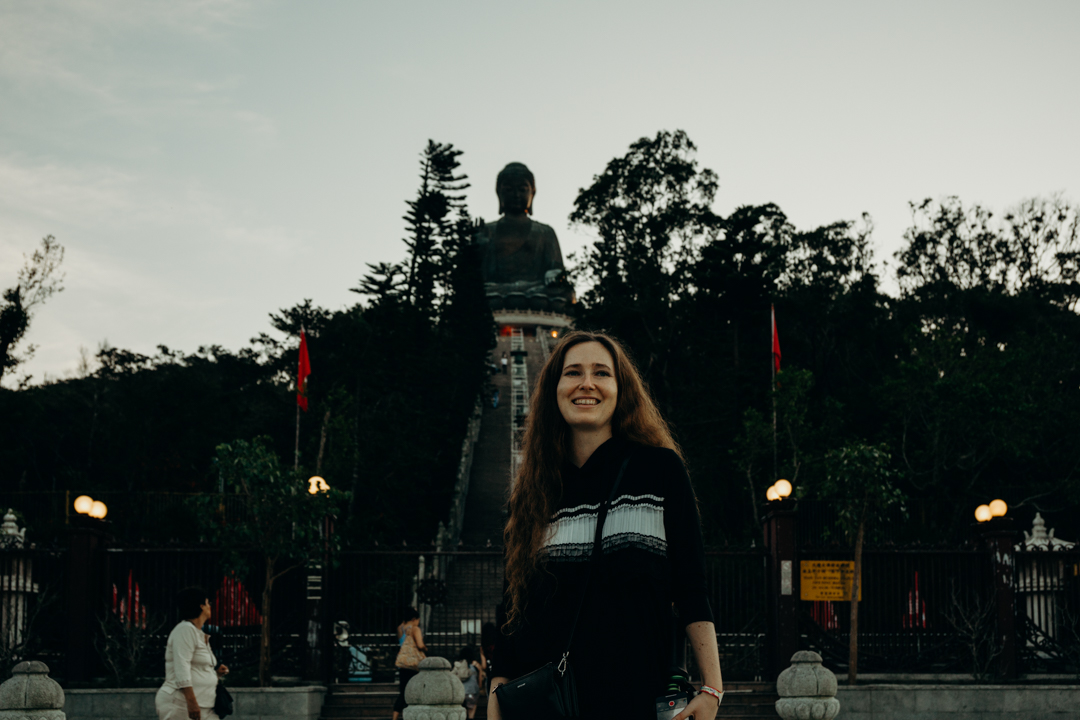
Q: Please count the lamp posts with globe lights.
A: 4